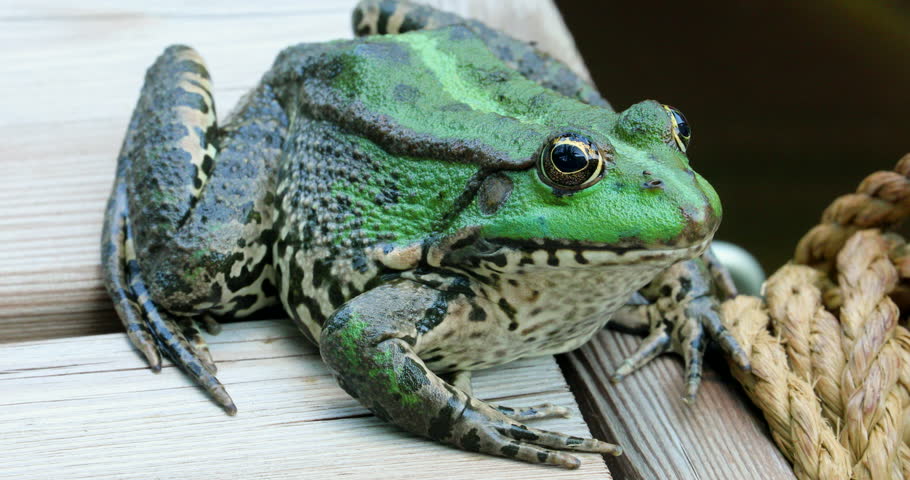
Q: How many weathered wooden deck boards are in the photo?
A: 3